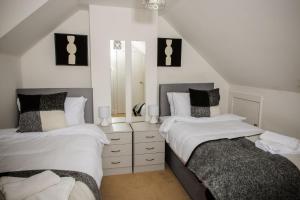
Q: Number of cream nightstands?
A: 2